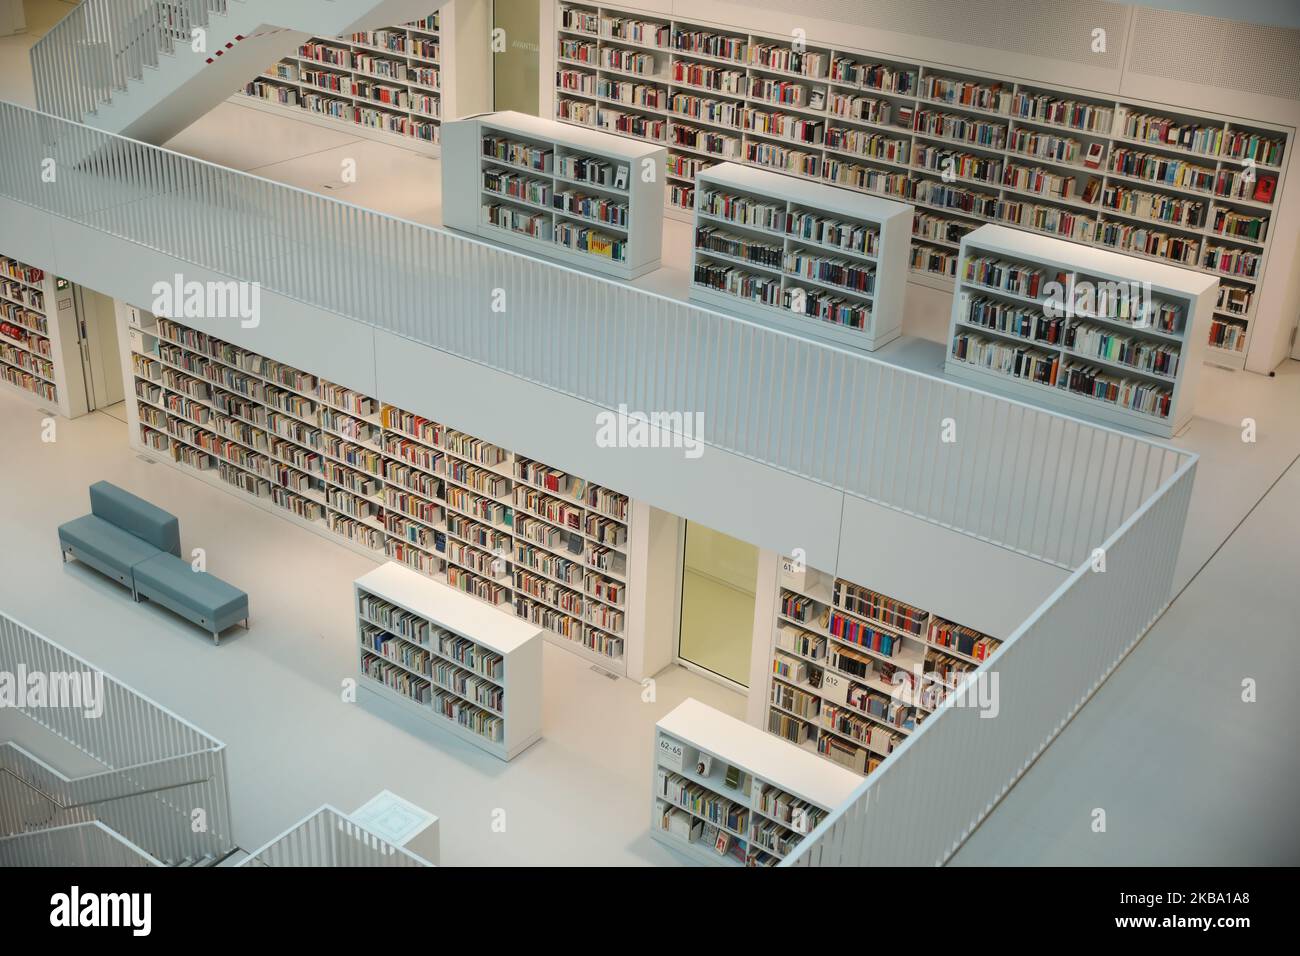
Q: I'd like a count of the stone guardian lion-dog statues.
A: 0